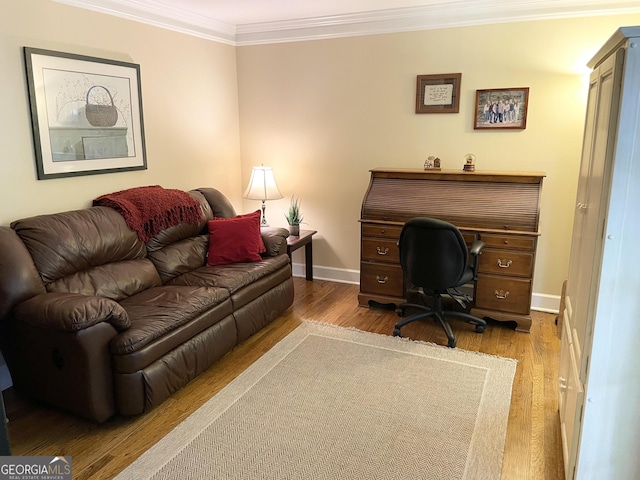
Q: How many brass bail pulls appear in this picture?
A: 4